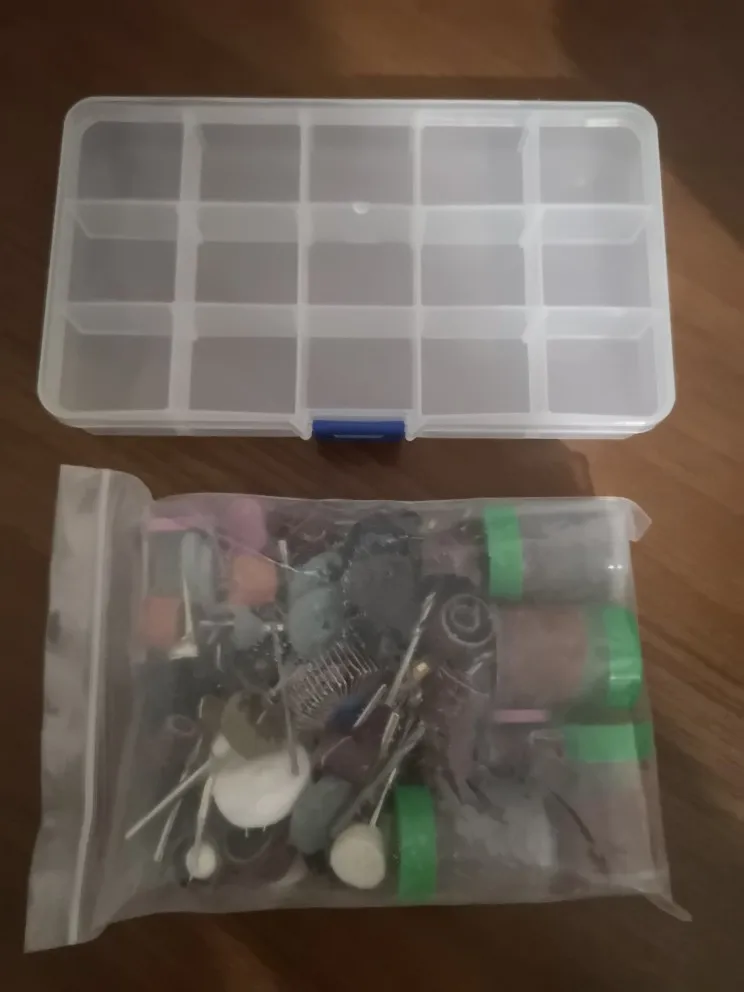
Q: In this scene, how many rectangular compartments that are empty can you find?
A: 15